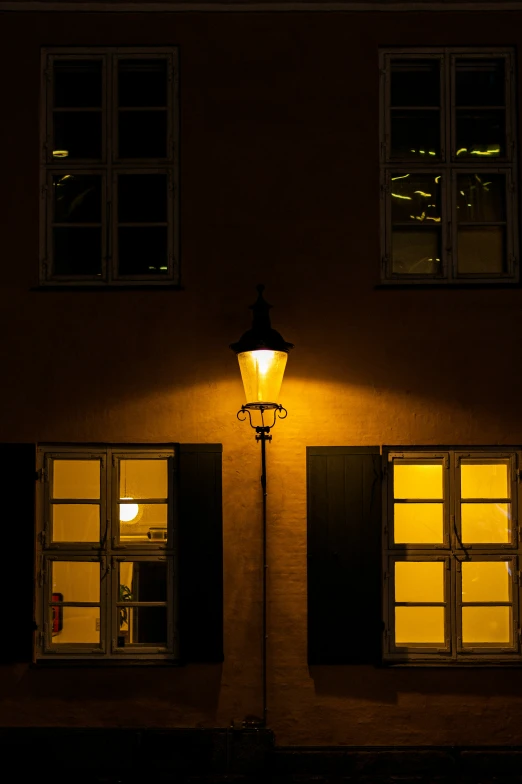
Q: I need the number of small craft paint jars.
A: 0